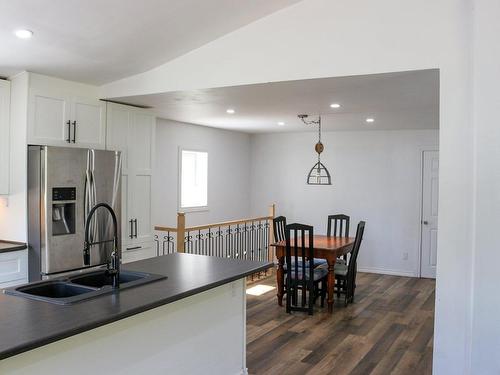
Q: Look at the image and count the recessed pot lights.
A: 5